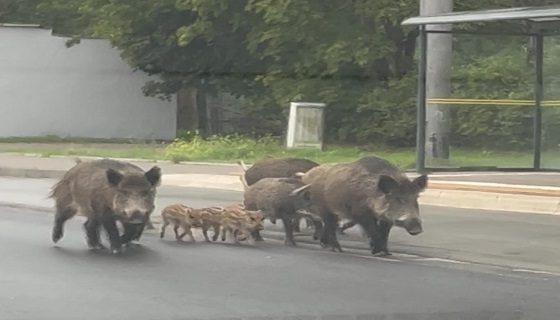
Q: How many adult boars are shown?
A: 4